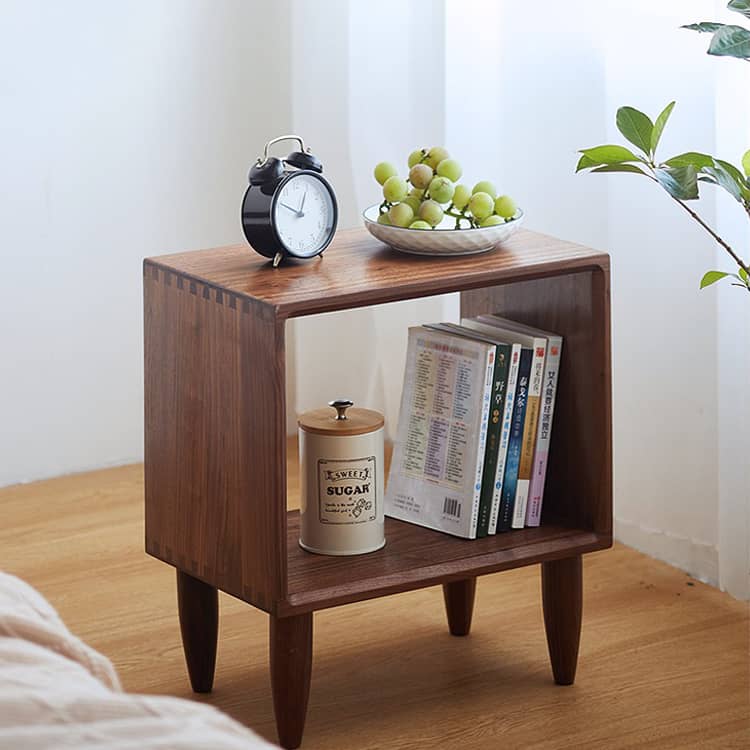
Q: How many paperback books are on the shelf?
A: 6